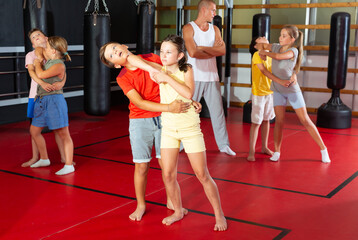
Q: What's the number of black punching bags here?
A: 6